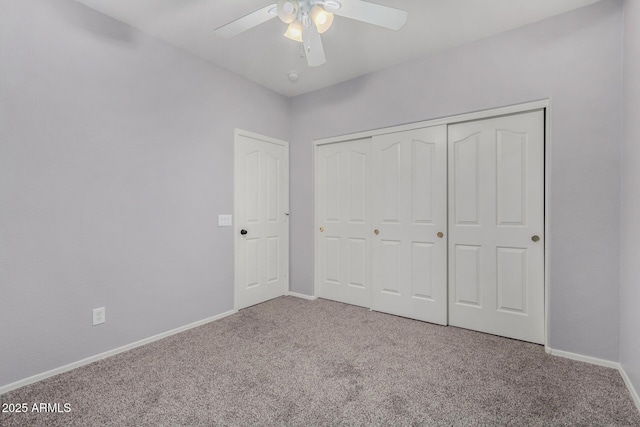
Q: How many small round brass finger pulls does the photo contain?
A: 4